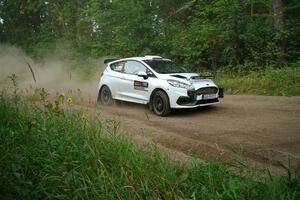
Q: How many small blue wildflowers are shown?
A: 0